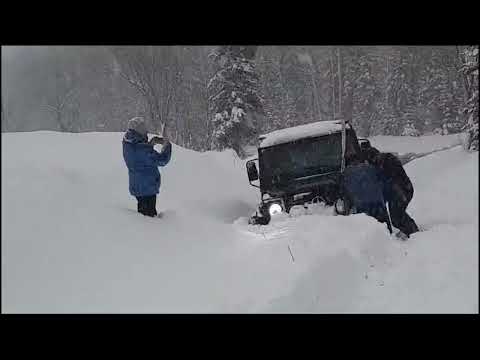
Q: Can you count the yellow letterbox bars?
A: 0